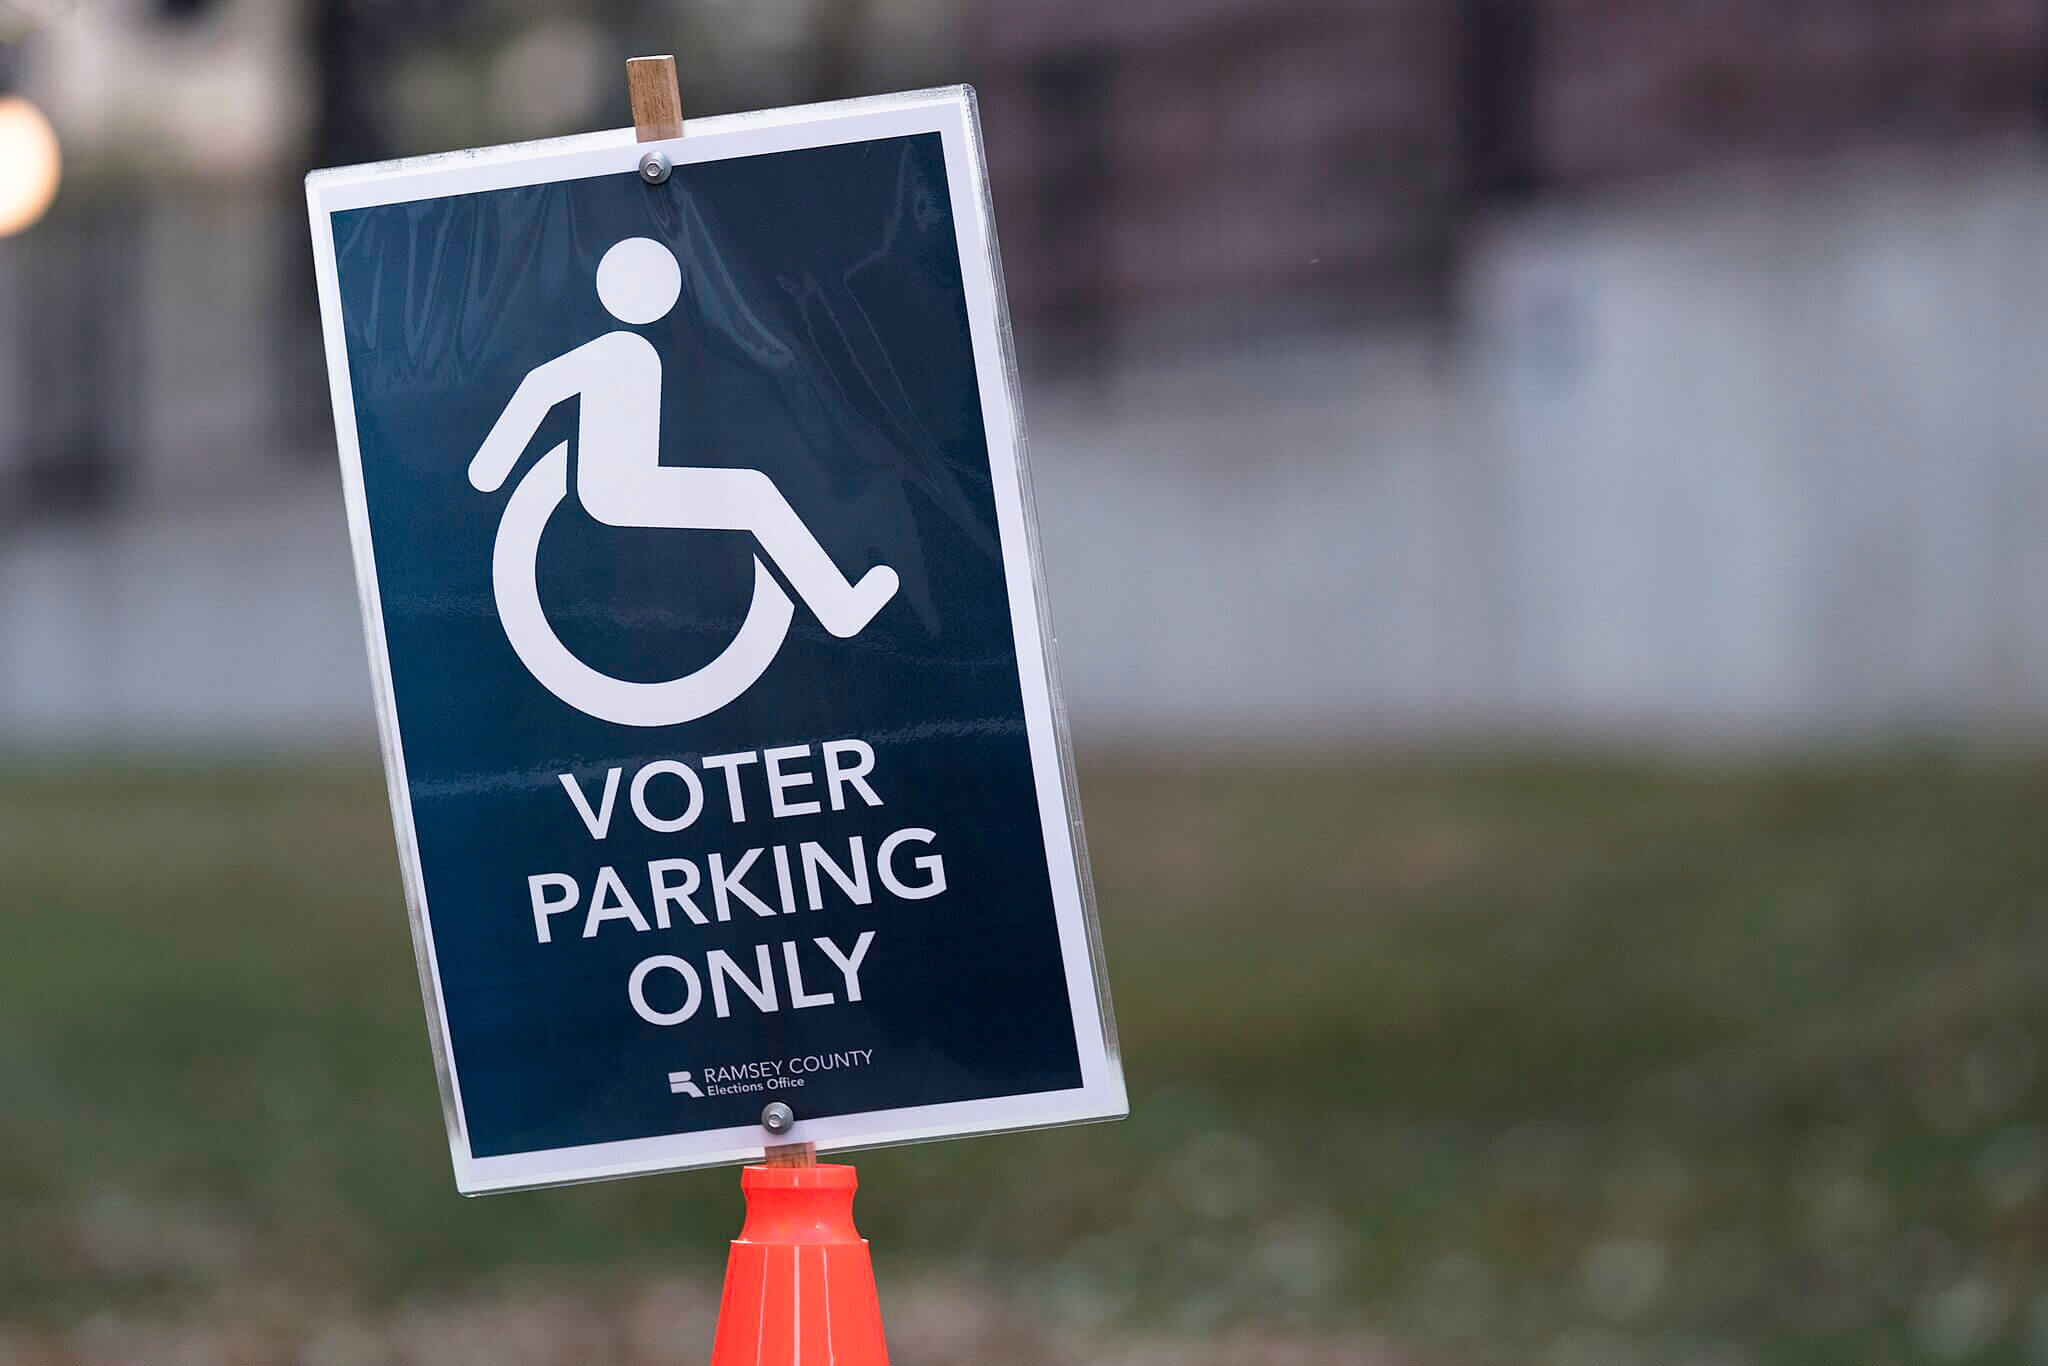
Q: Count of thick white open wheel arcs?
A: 1